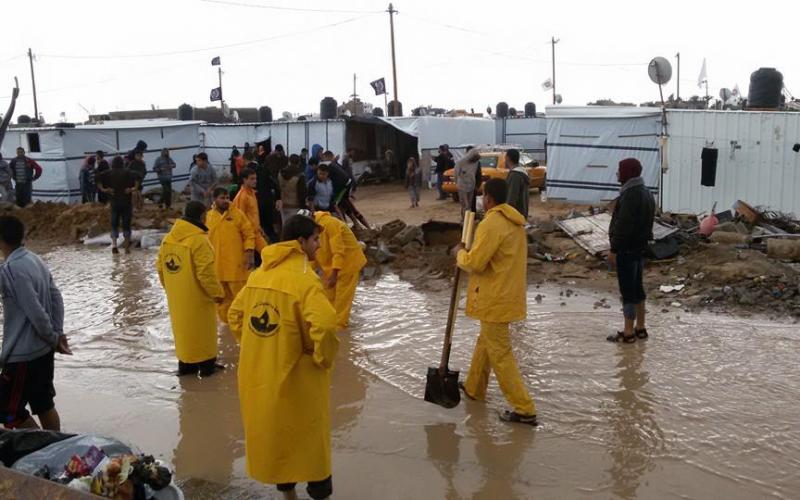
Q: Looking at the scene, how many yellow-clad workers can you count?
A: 6